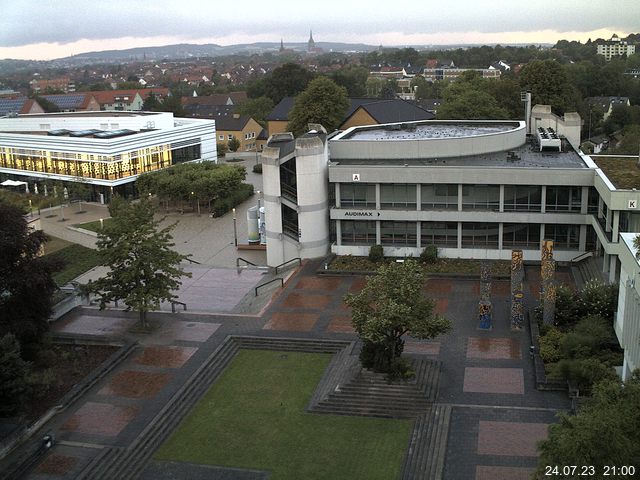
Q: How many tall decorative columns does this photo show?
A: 3